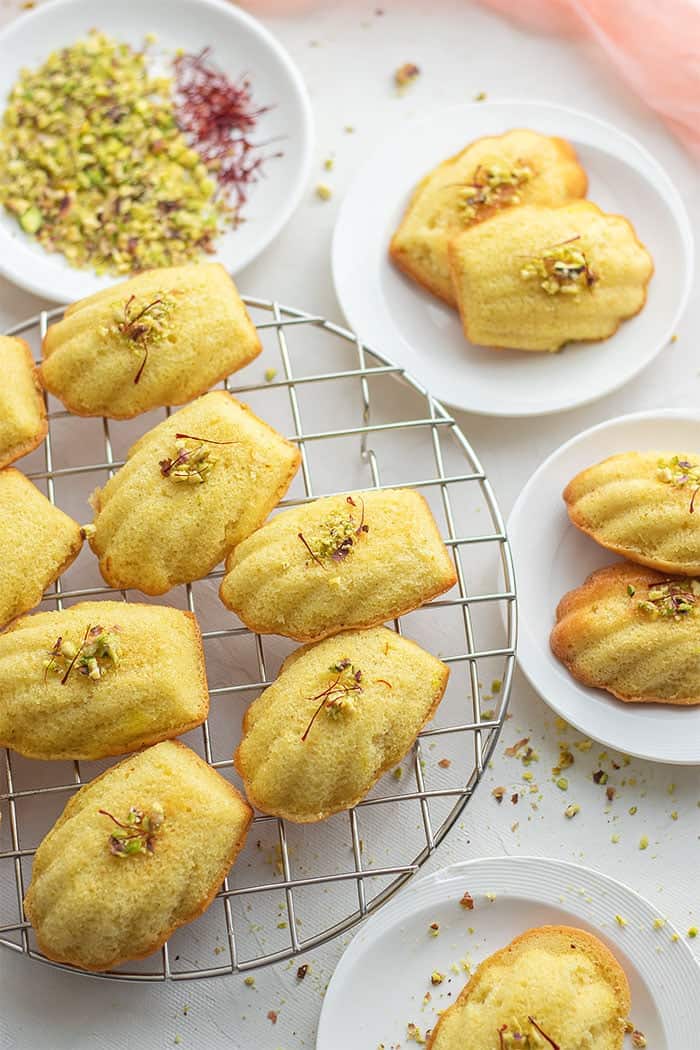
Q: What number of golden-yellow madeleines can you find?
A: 13